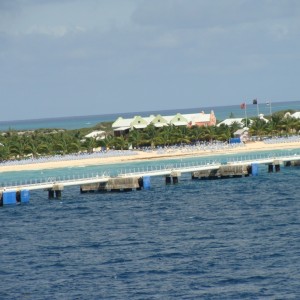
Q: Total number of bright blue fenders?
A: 4